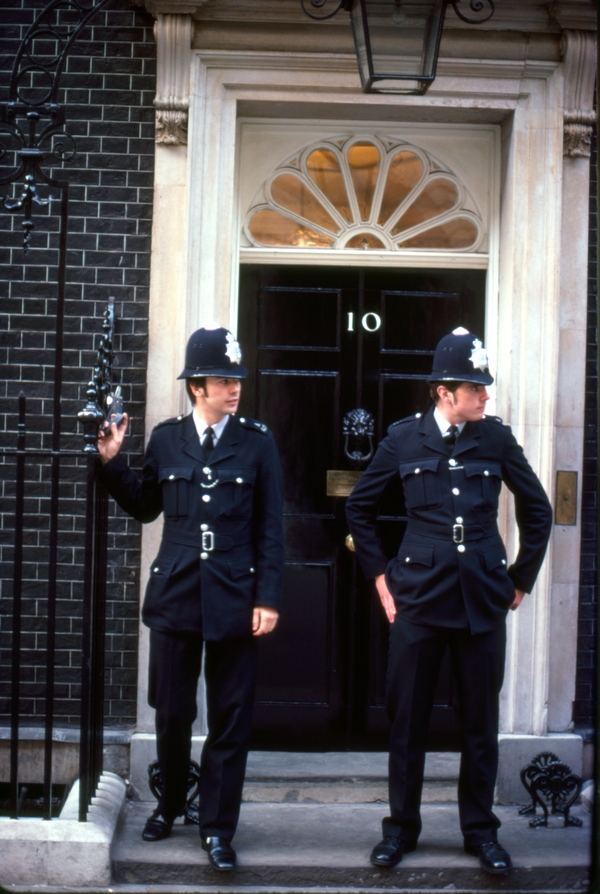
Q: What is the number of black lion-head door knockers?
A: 1